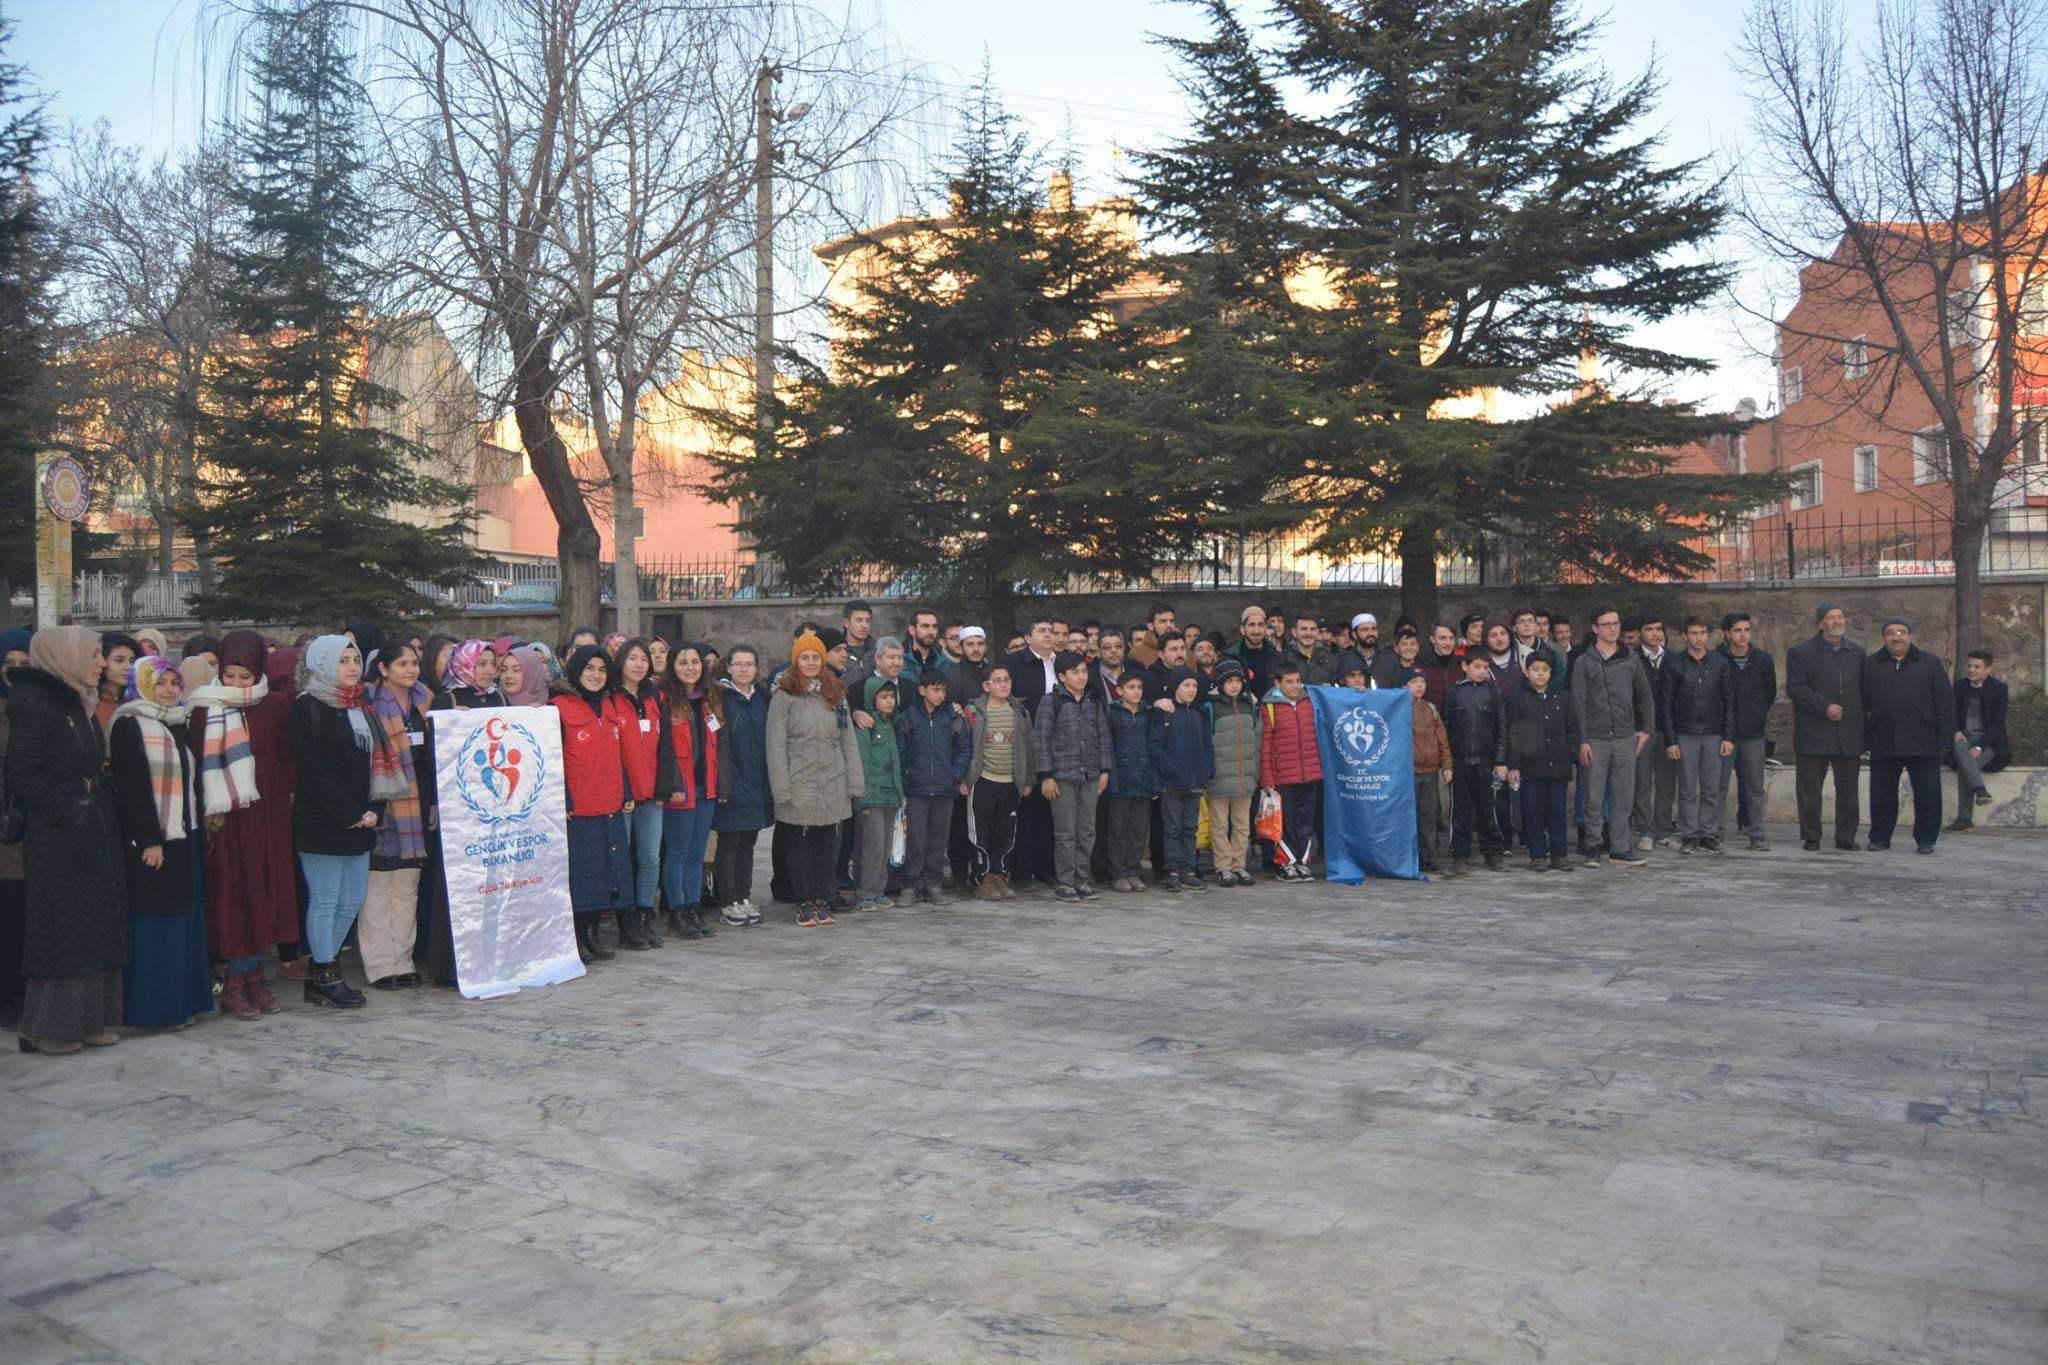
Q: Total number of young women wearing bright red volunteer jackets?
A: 3